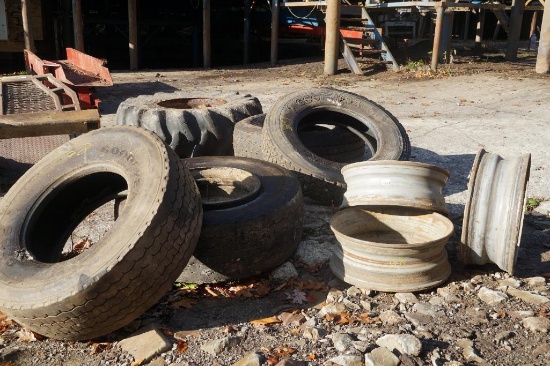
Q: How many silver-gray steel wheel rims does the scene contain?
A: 3